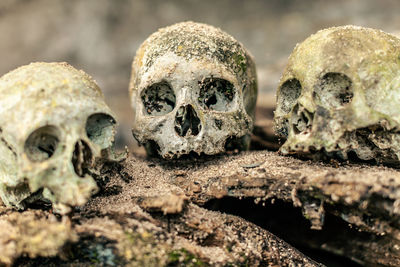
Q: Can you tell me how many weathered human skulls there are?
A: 3